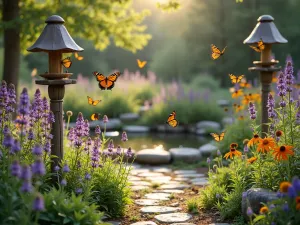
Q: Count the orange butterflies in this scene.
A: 11